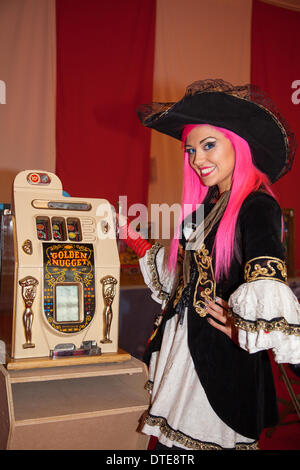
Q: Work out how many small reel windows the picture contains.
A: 3